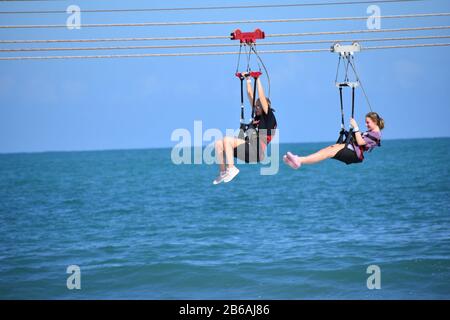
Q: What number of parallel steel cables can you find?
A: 5